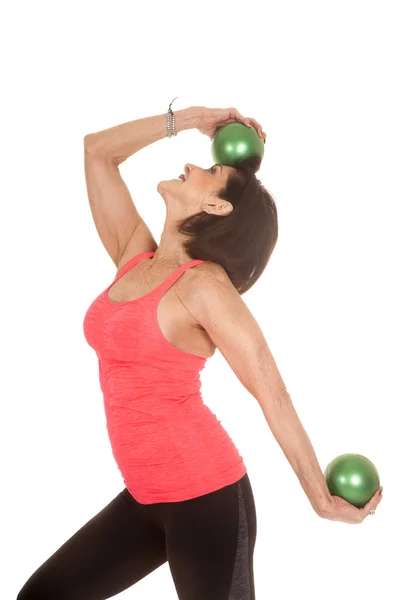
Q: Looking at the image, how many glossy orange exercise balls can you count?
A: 0